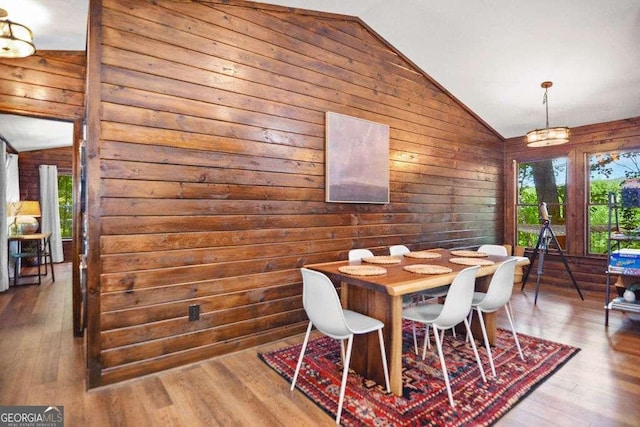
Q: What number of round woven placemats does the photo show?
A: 6